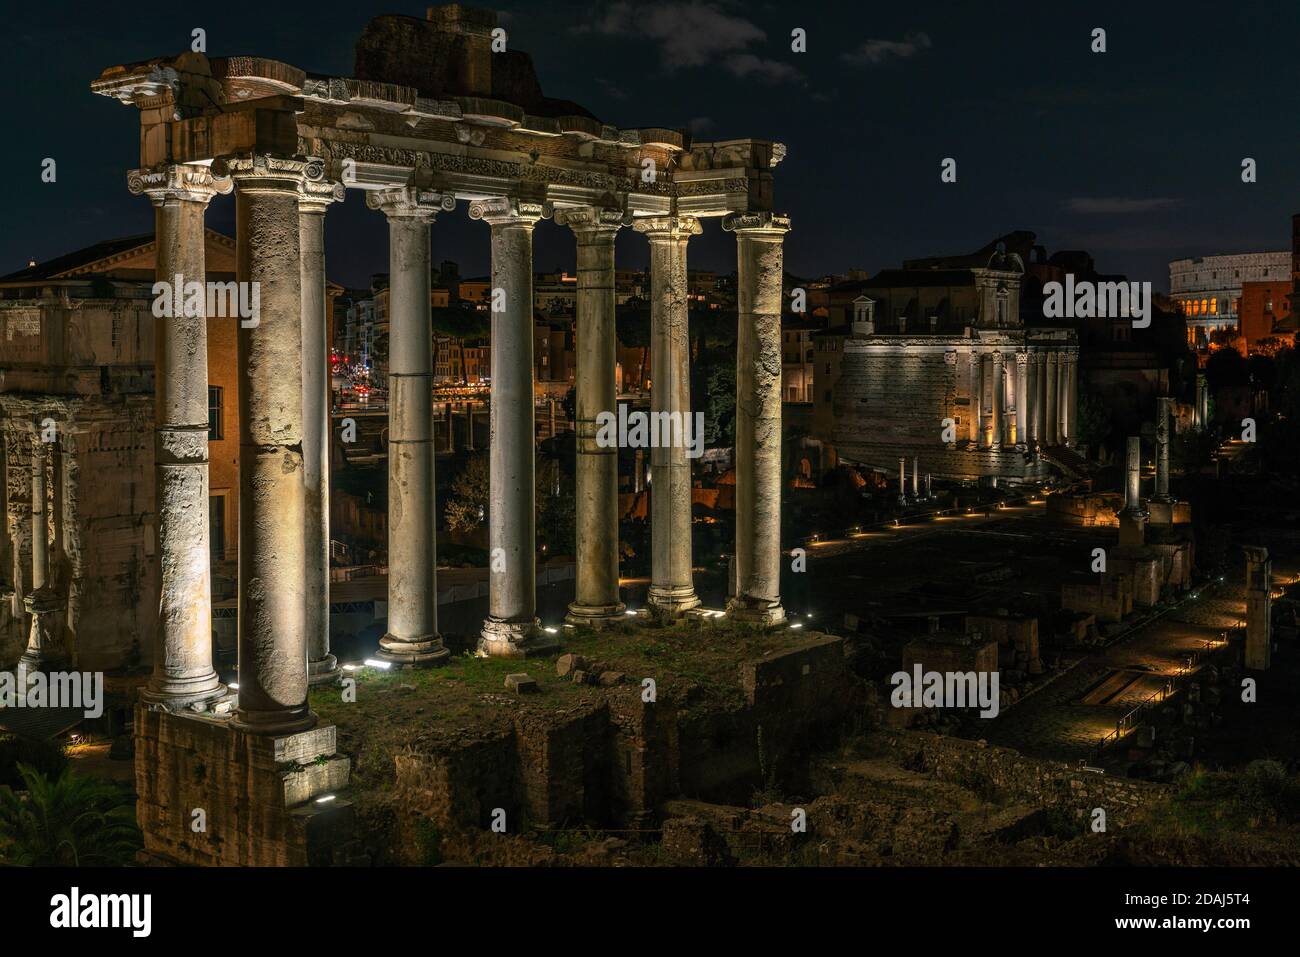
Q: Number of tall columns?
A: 8